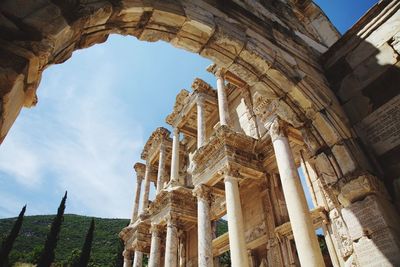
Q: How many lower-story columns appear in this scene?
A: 7